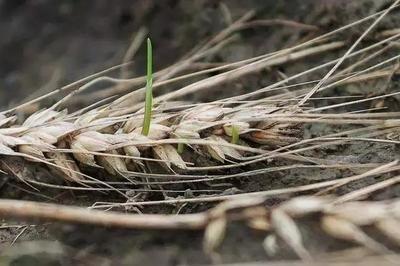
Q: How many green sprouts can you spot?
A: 3